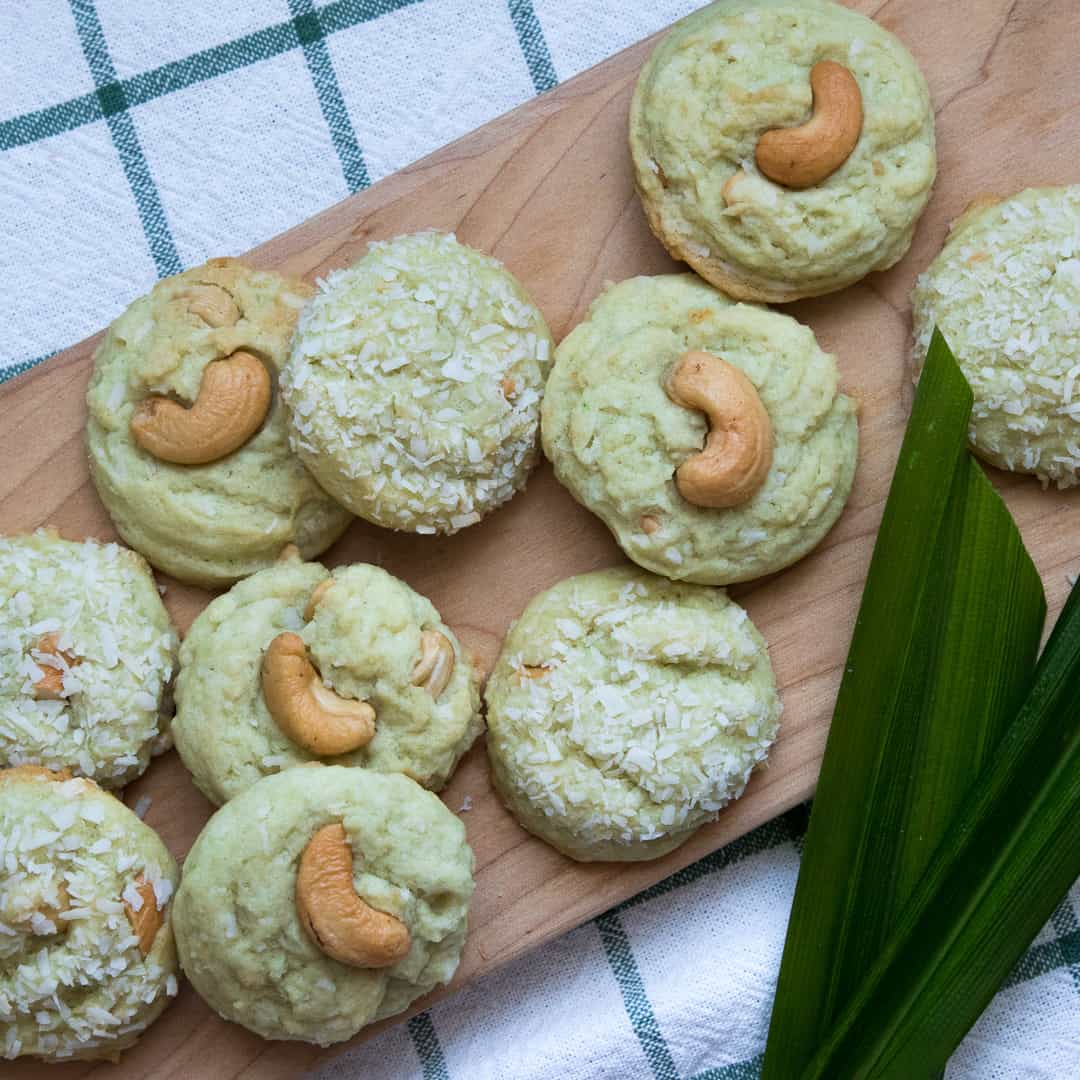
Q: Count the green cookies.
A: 10